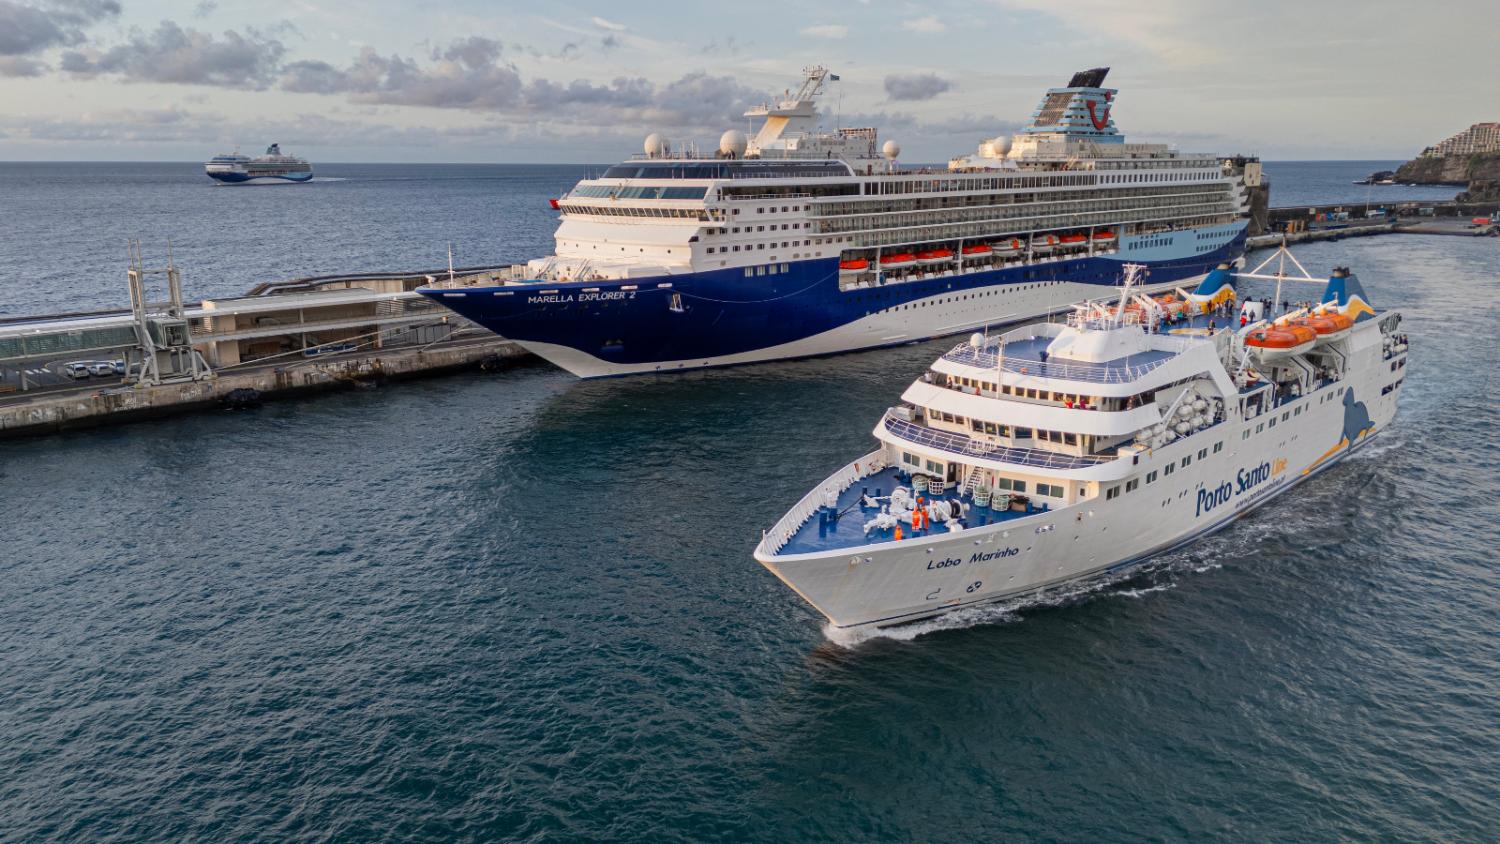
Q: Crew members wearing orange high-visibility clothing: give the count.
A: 3